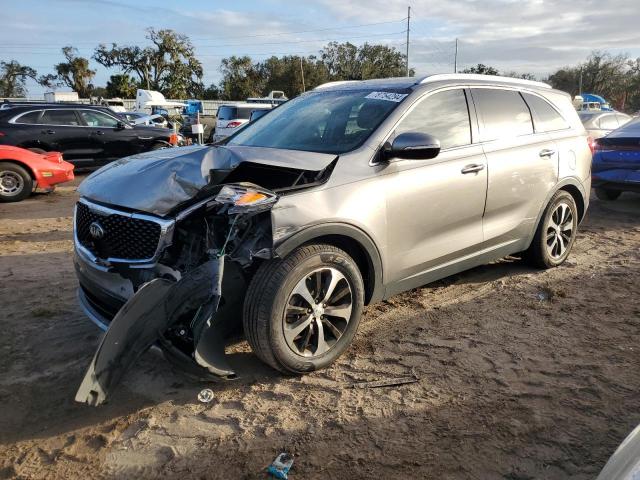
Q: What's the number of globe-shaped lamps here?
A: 0